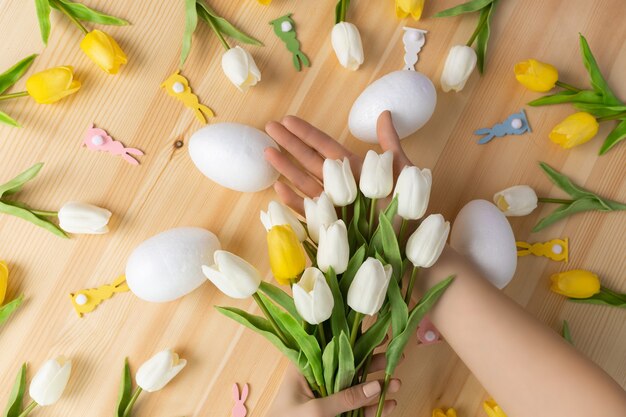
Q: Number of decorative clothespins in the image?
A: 9